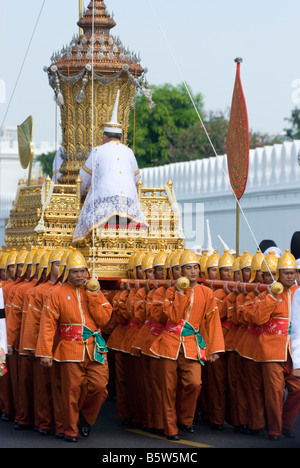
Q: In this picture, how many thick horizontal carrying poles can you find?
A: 3